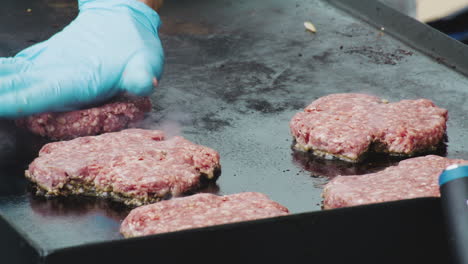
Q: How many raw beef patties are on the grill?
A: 5